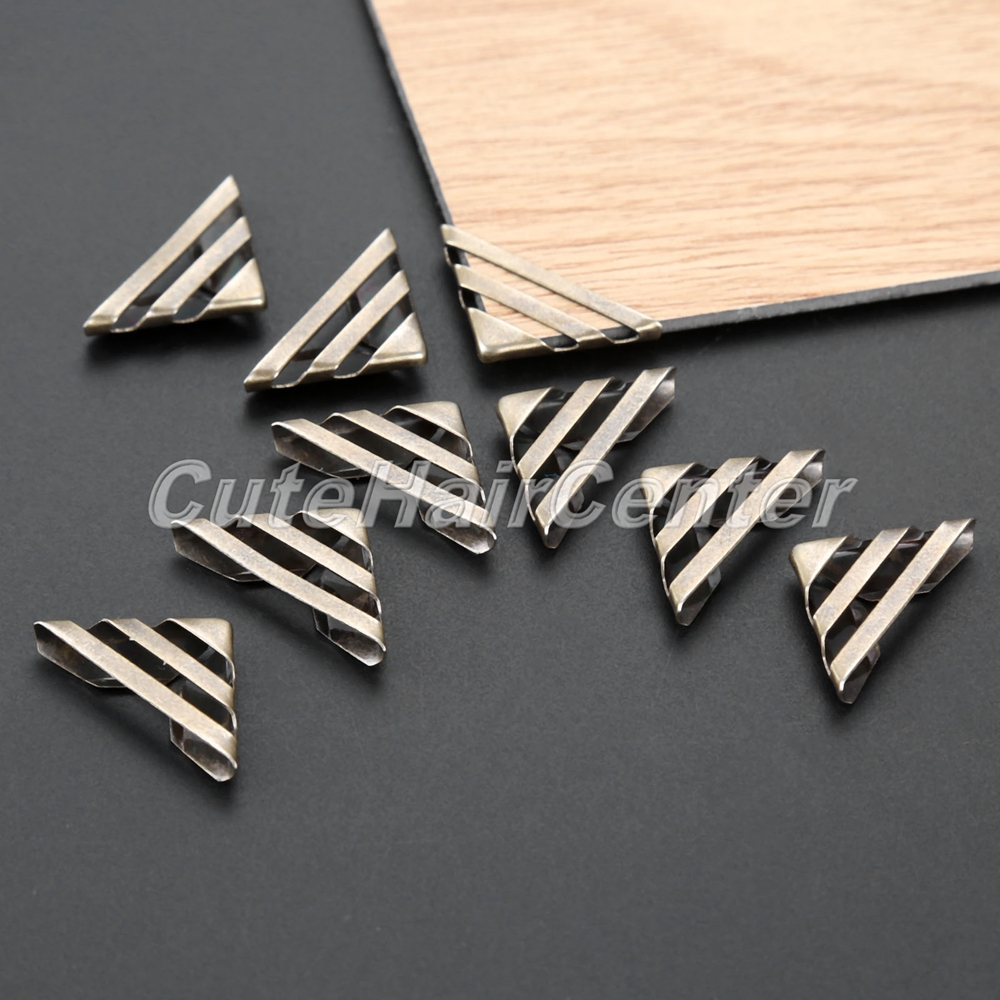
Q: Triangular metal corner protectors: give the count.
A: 9